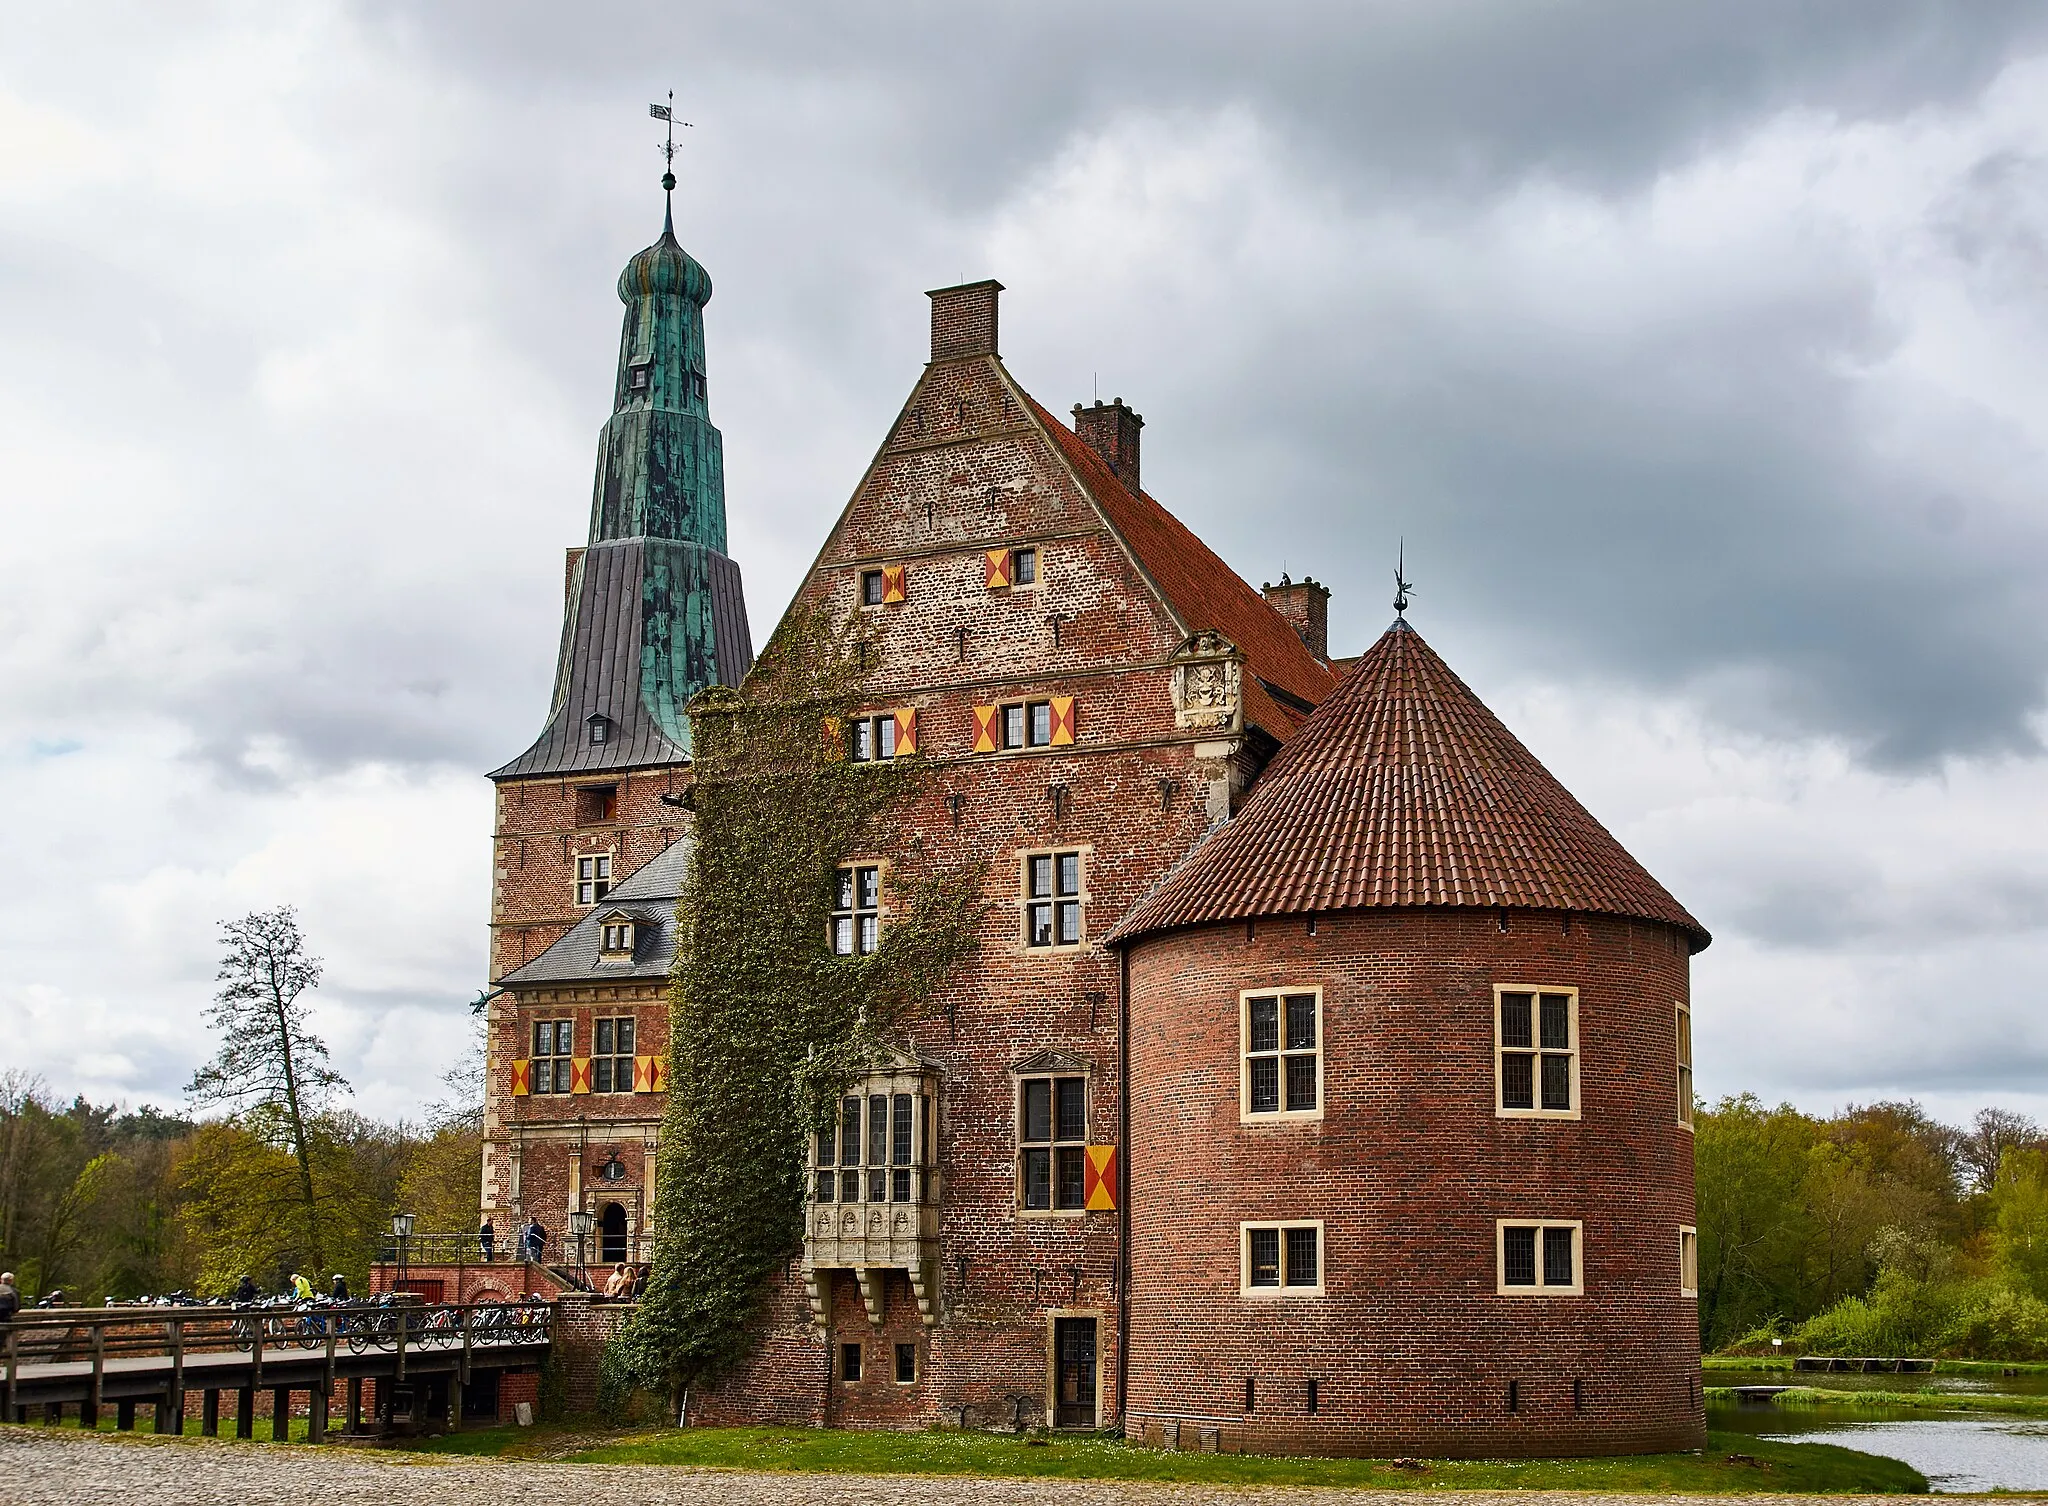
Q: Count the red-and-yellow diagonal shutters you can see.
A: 11